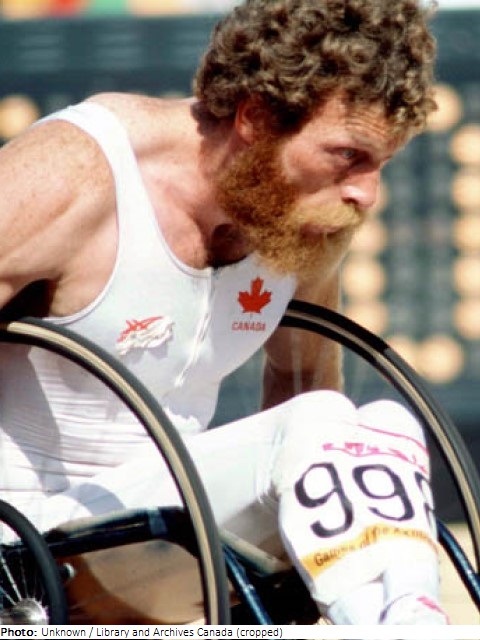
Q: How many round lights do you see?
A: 13